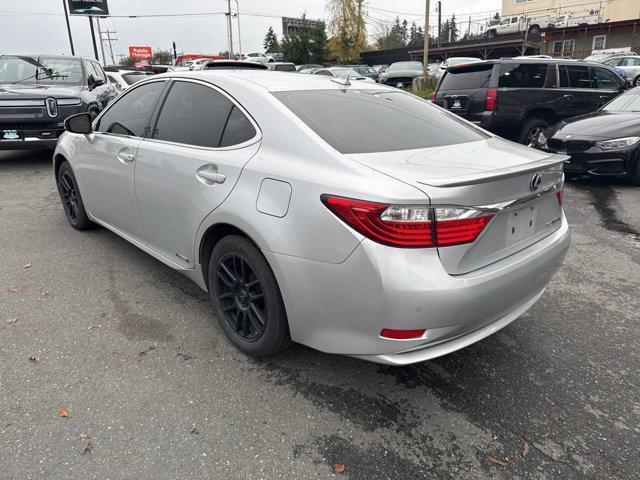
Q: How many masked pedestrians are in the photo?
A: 0